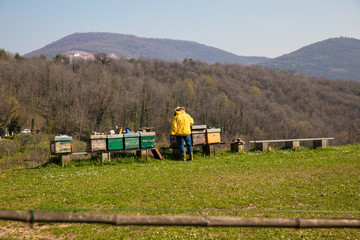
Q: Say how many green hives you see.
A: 3